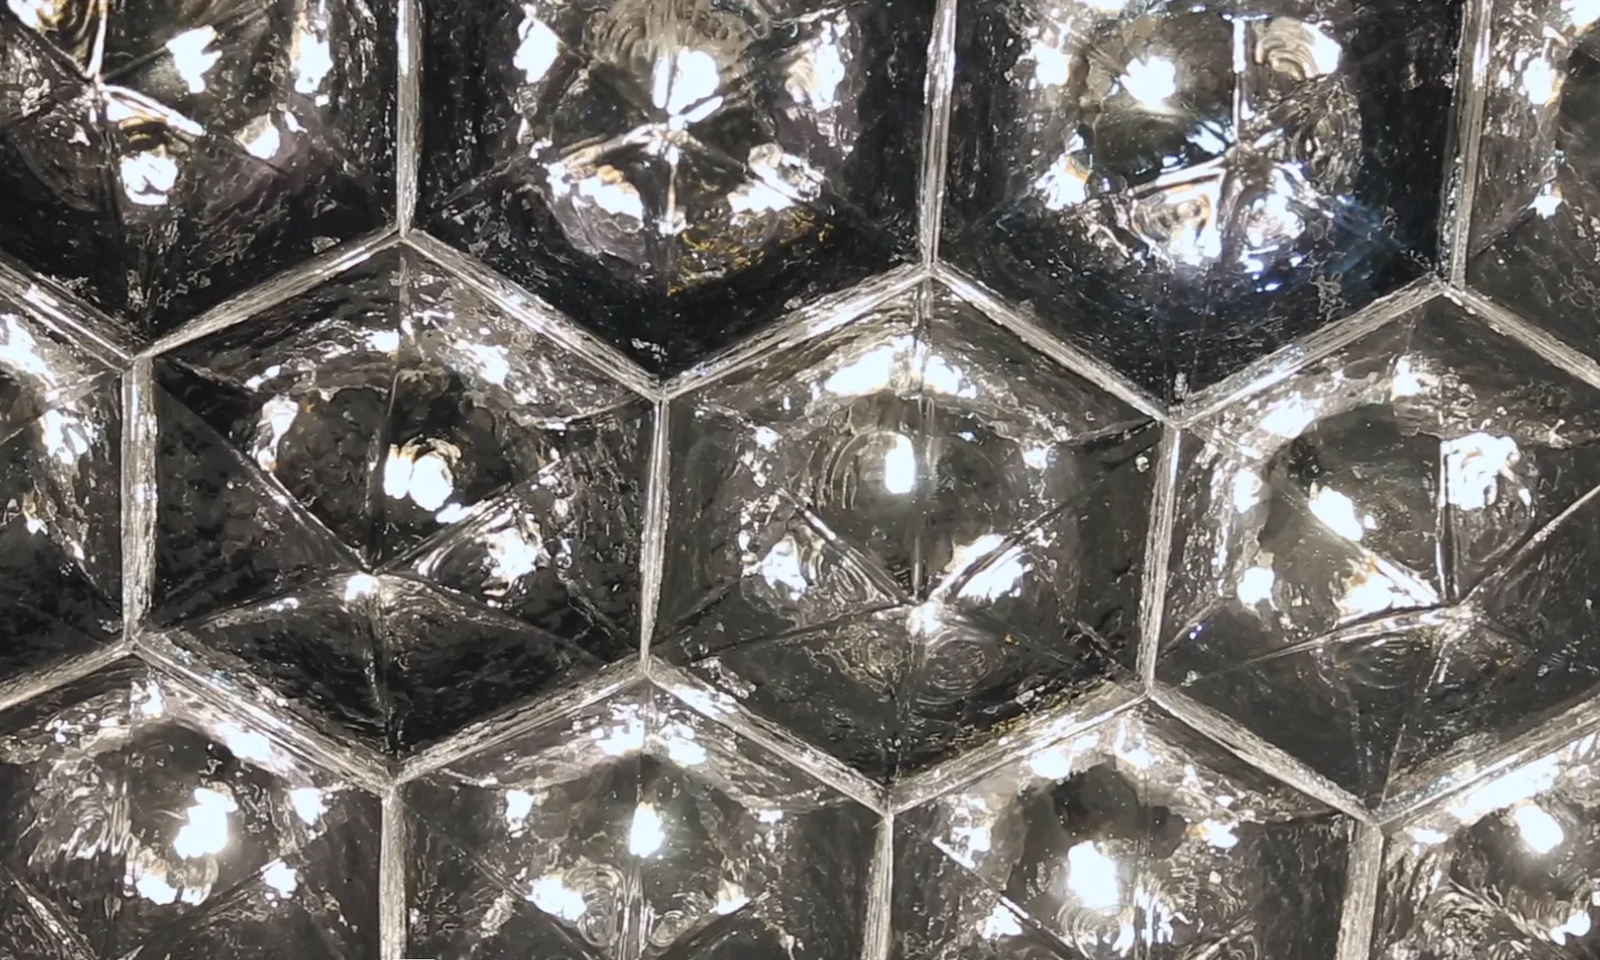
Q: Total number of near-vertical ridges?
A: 9